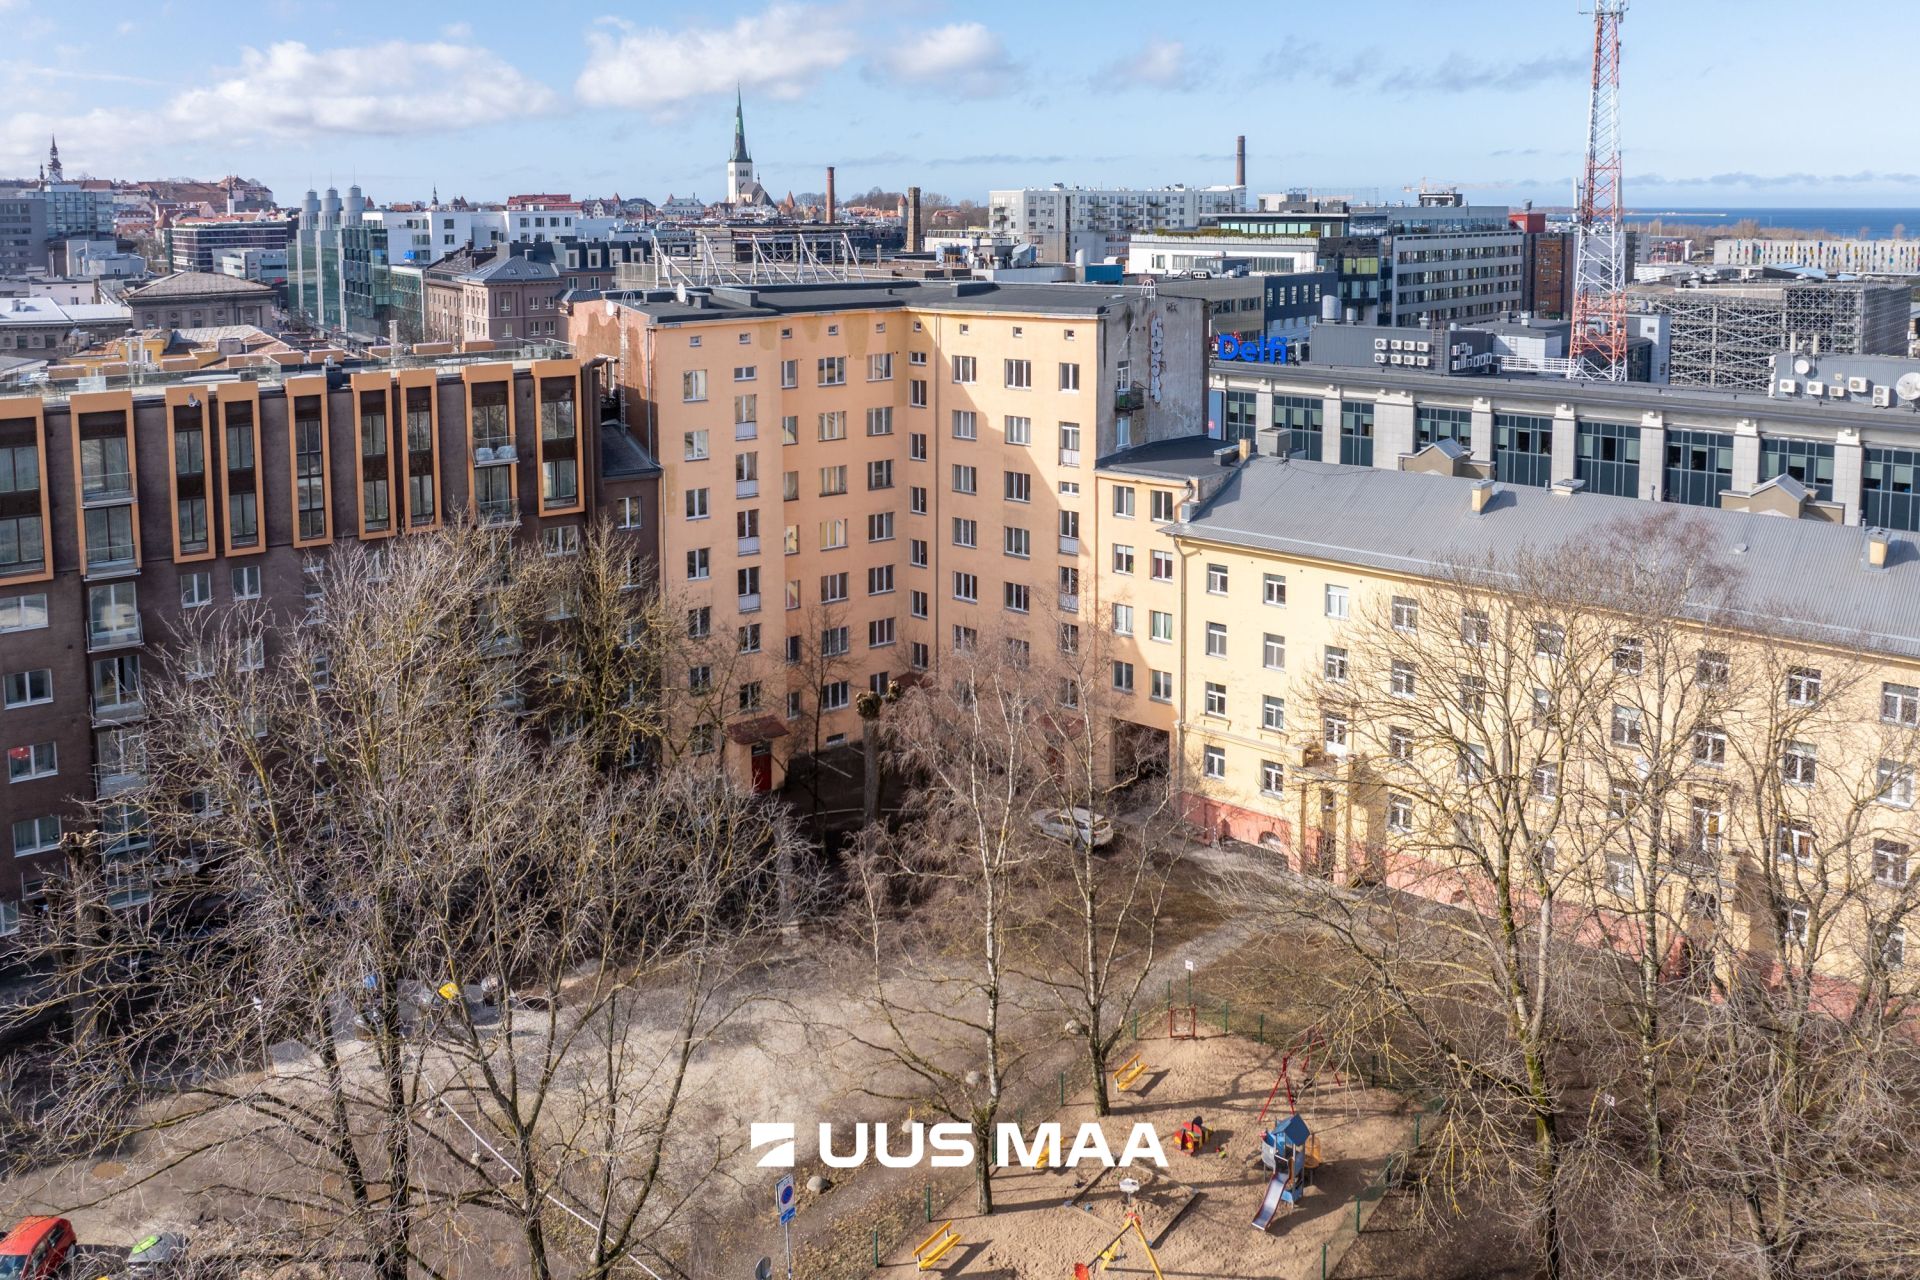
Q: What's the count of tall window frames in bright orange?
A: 9